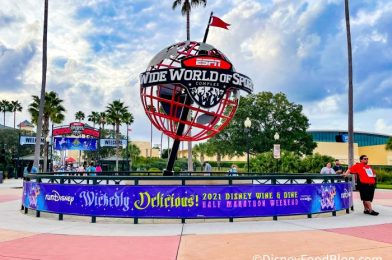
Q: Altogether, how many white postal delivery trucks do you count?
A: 0